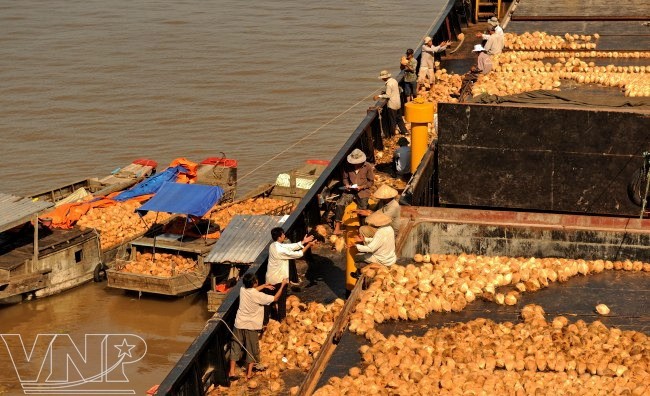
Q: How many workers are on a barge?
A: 12